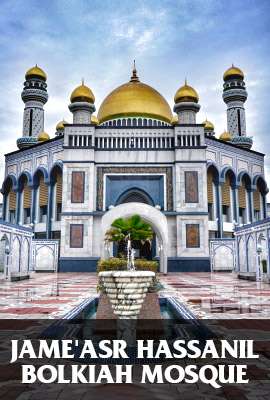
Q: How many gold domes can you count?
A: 11